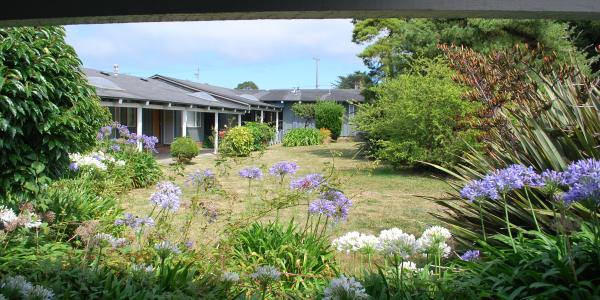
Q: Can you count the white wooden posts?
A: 6